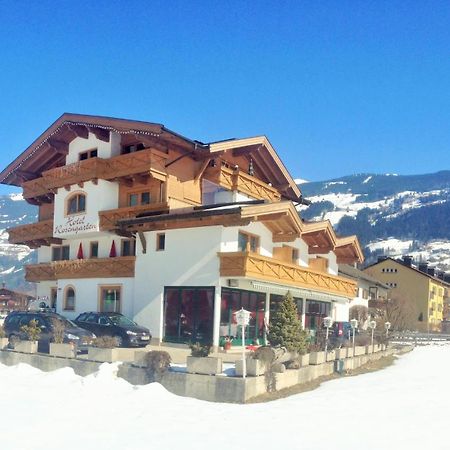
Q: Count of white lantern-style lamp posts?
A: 5